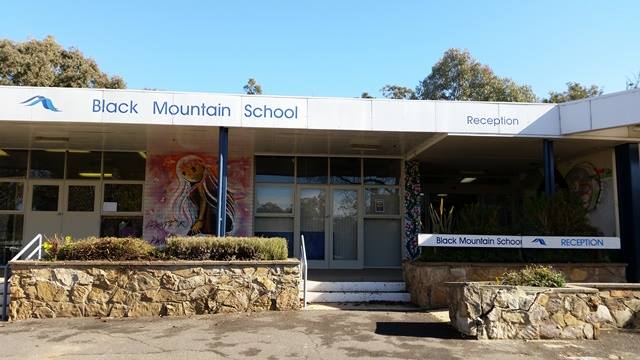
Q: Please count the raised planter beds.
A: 3